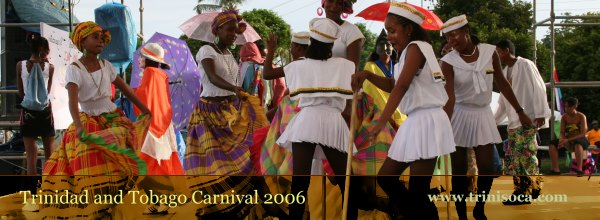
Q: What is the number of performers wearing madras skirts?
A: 3